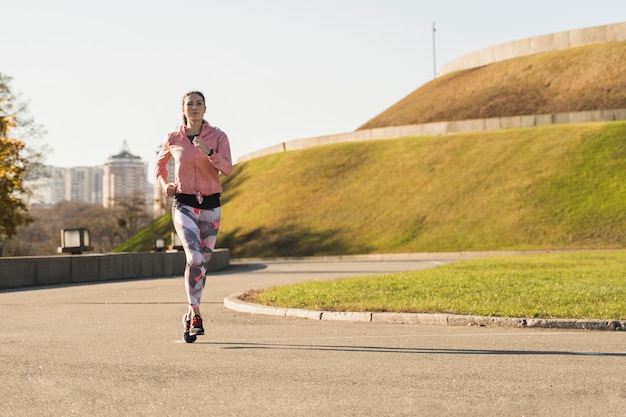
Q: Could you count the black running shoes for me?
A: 2